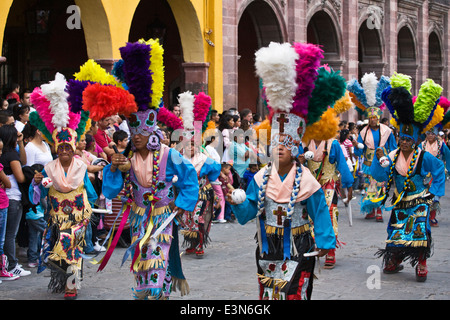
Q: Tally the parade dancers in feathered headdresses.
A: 8